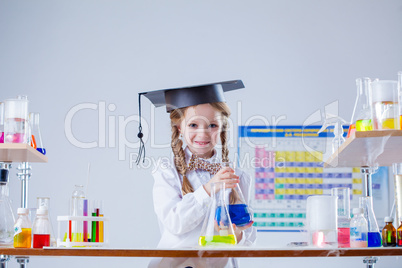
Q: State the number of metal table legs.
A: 3